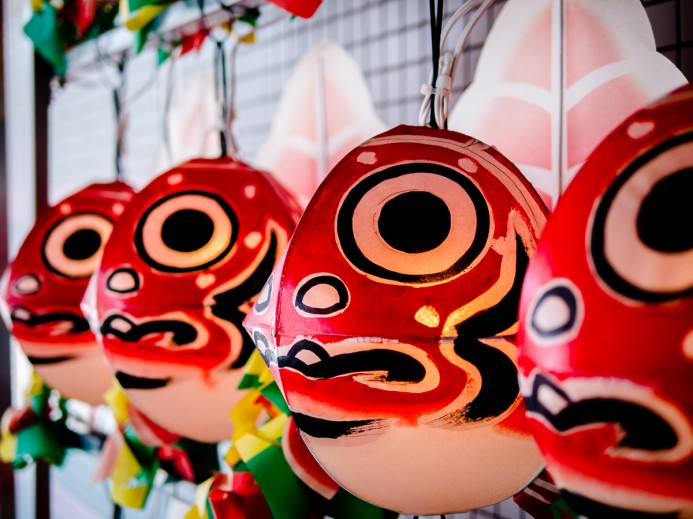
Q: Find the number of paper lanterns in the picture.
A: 4